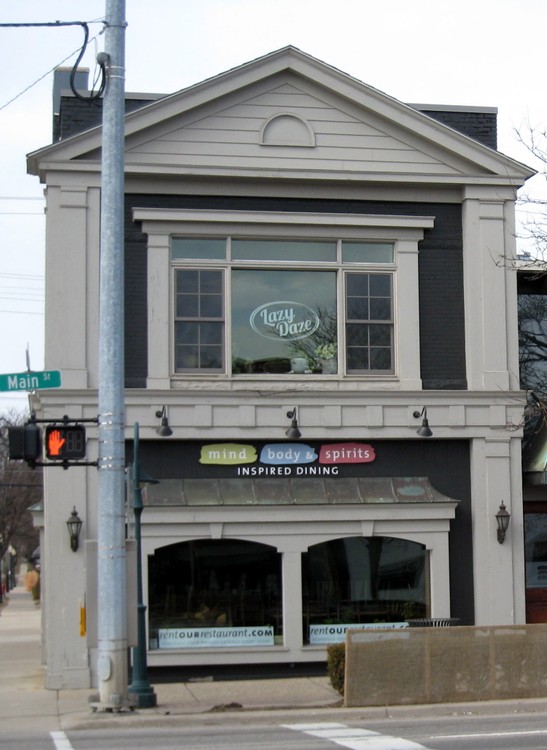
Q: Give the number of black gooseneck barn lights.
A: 3